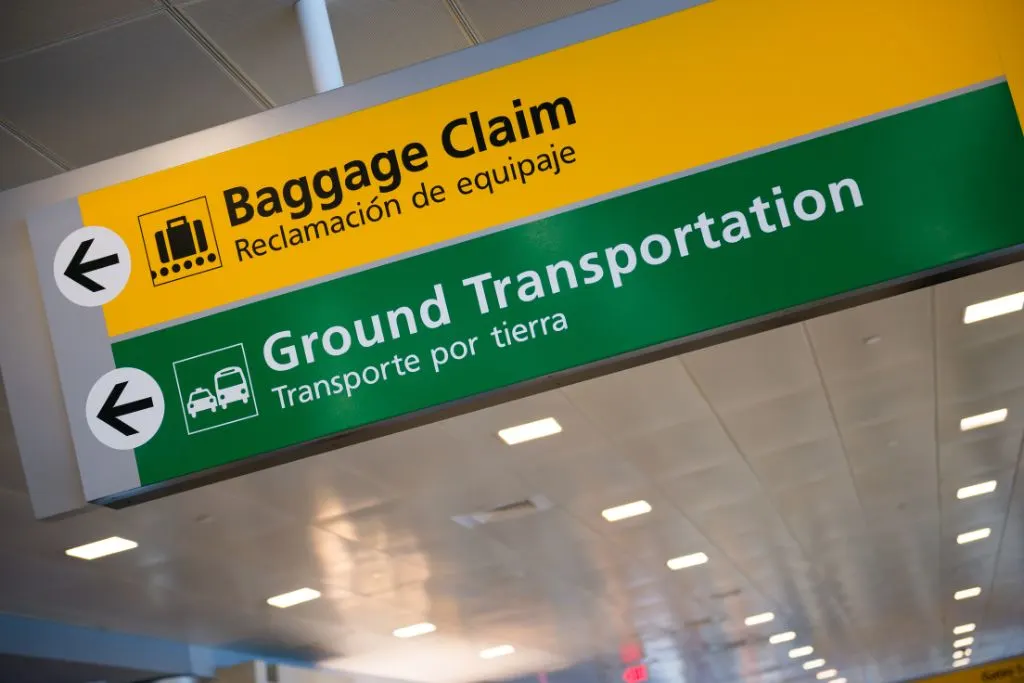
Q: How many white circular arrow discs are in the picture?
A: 2